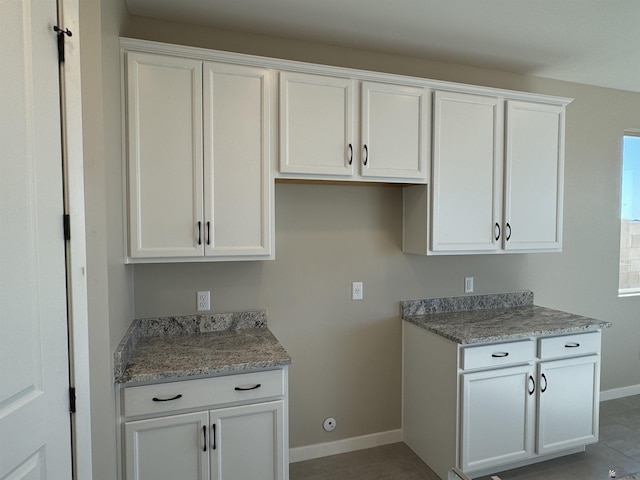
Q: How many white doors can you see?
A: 11